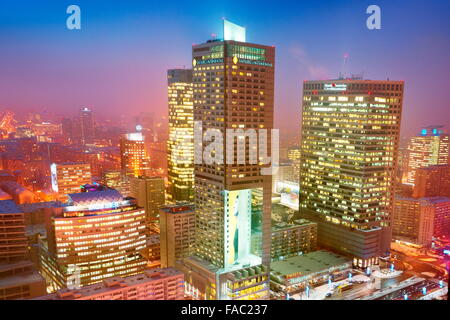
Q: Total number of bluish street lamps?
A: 9